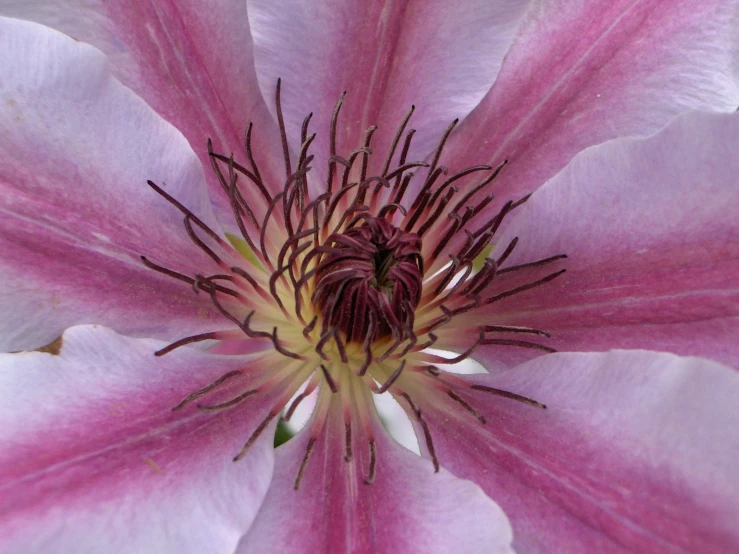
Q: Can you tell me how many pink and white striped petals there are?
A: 8